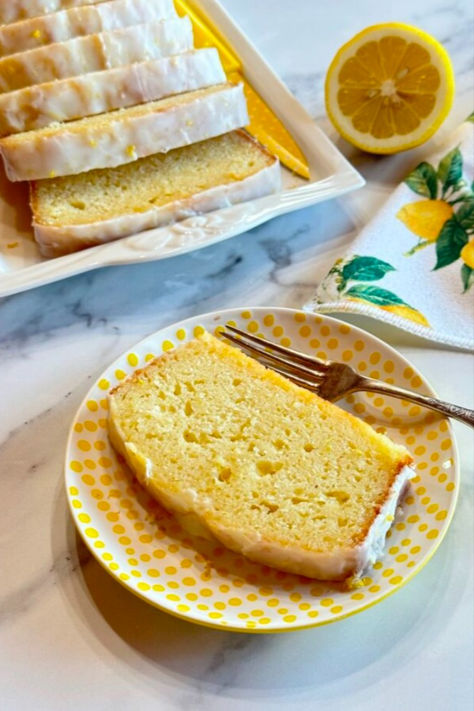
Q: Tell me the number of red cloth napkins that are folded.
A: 0